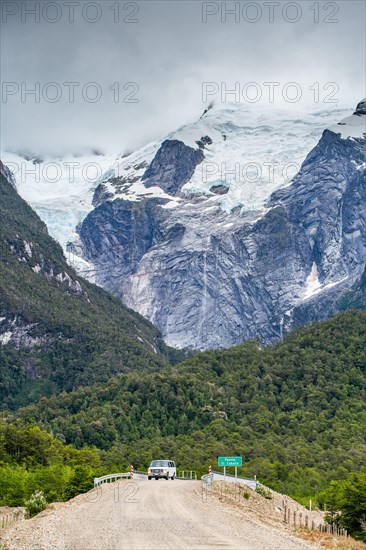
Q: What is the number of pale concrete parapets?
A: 2